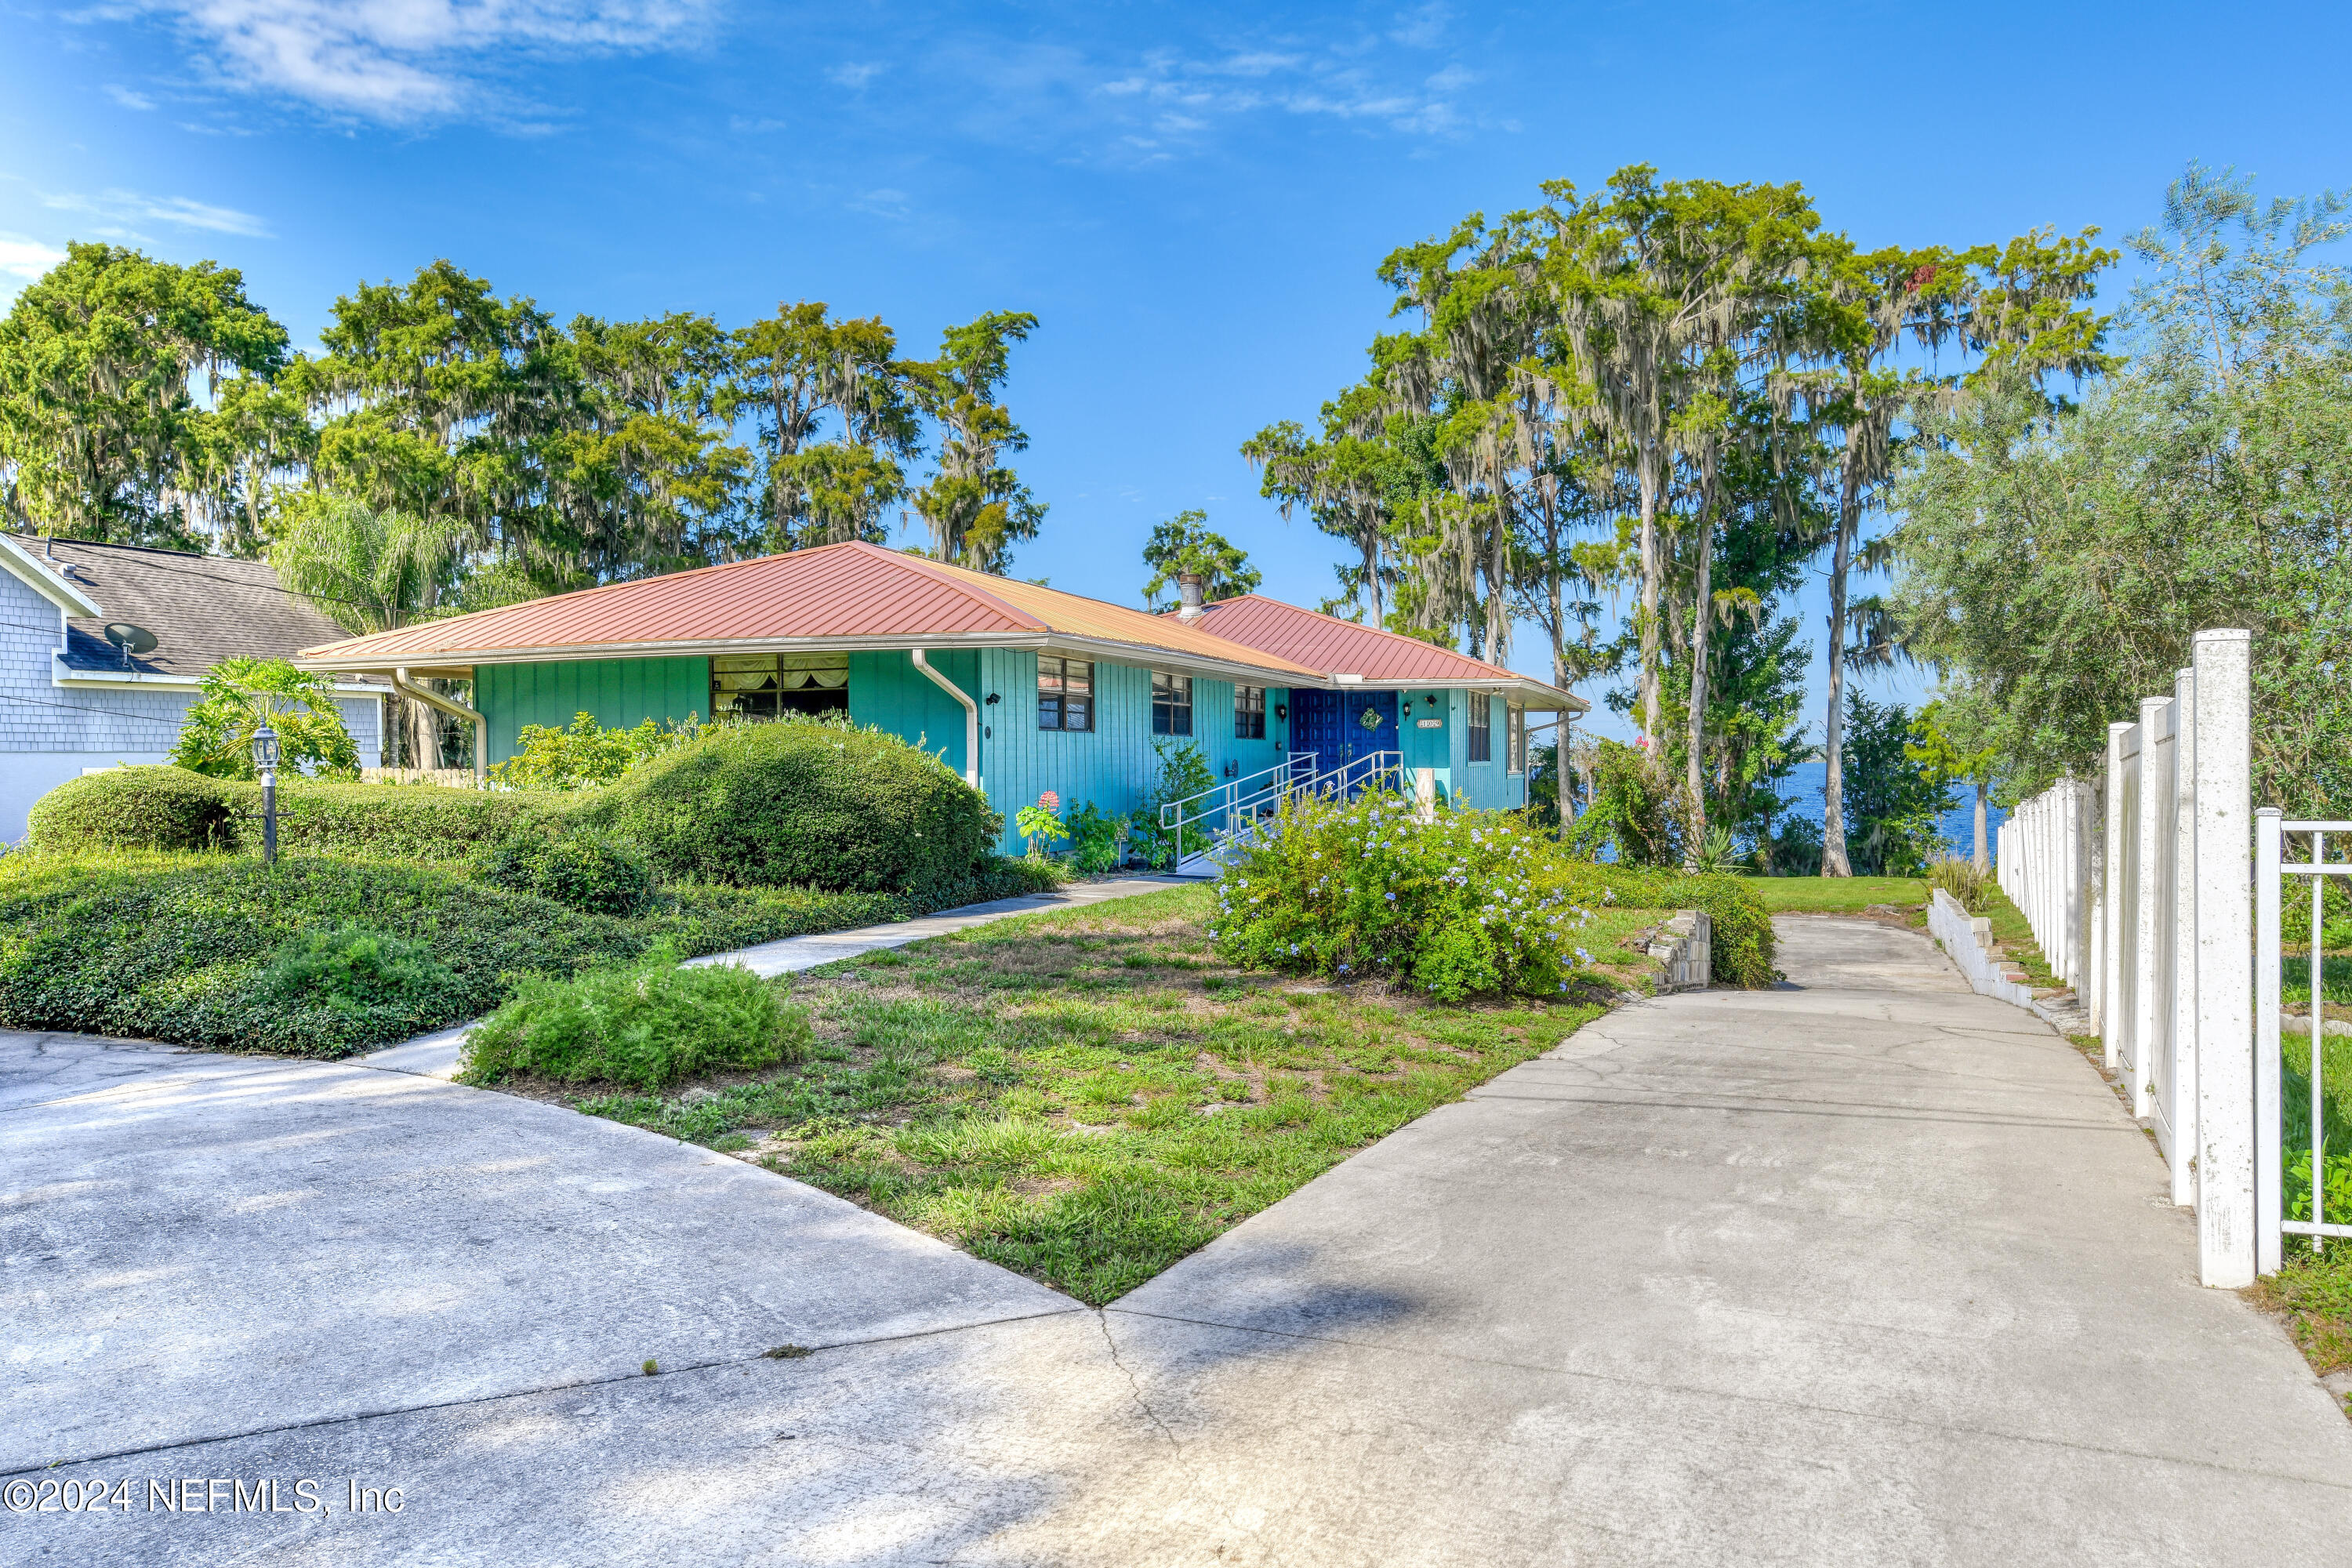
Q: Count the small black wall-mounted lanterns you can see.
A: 2